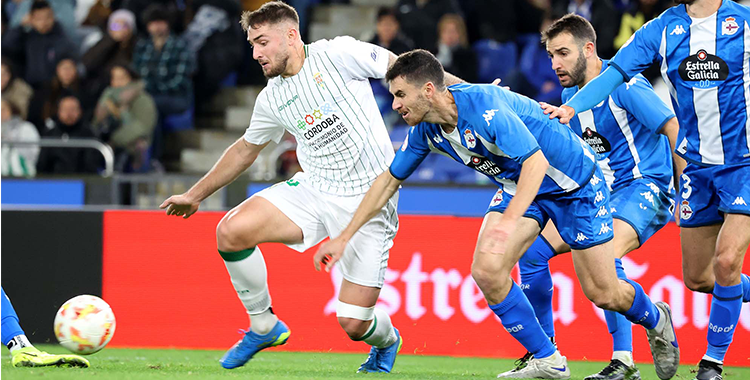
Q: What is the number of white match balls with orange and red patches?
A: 1